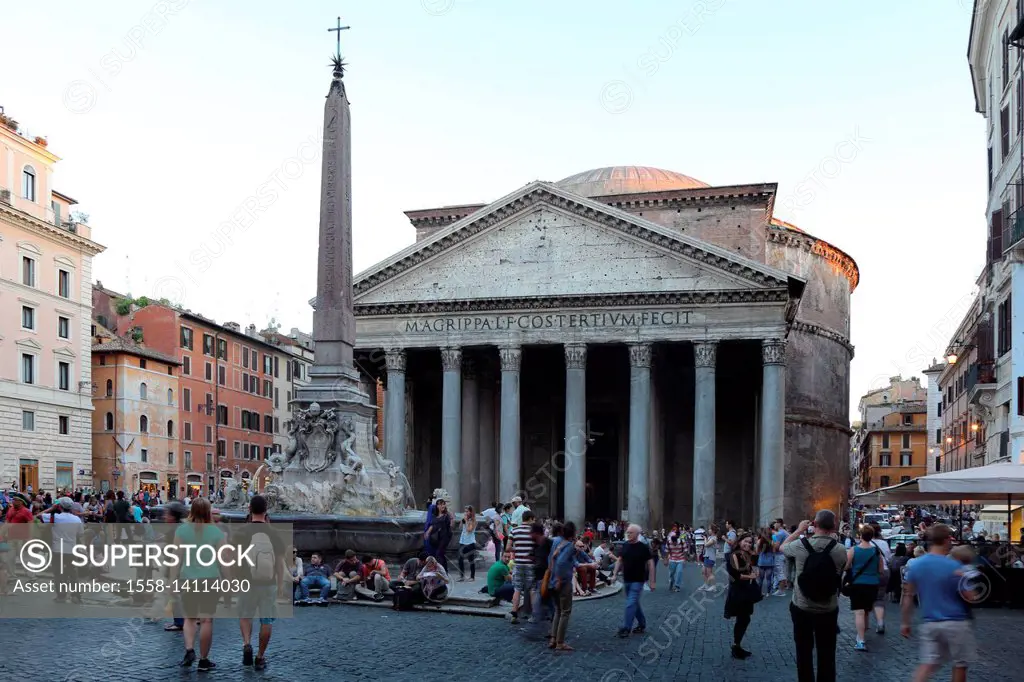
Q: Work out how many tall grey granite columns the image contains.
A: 7